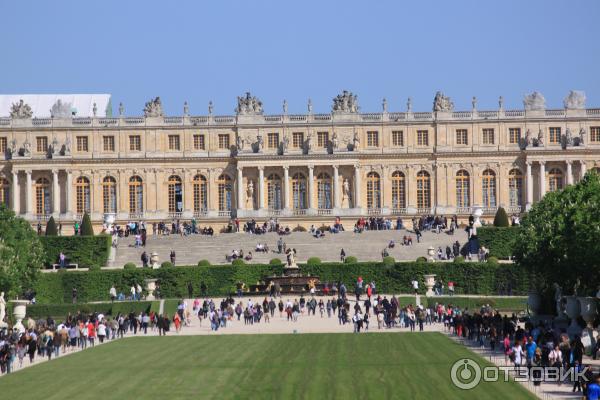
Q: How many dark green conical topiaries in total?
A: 3